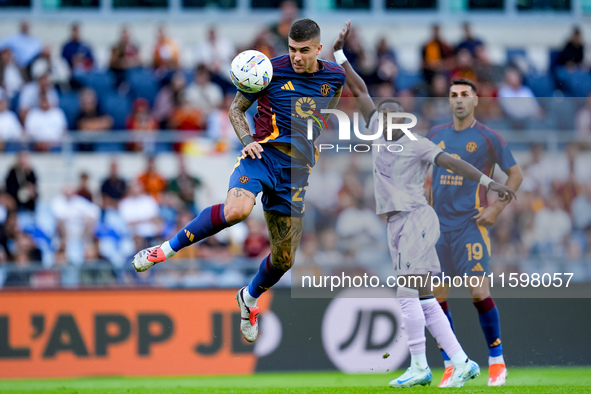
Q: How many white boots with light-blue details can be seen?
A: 2